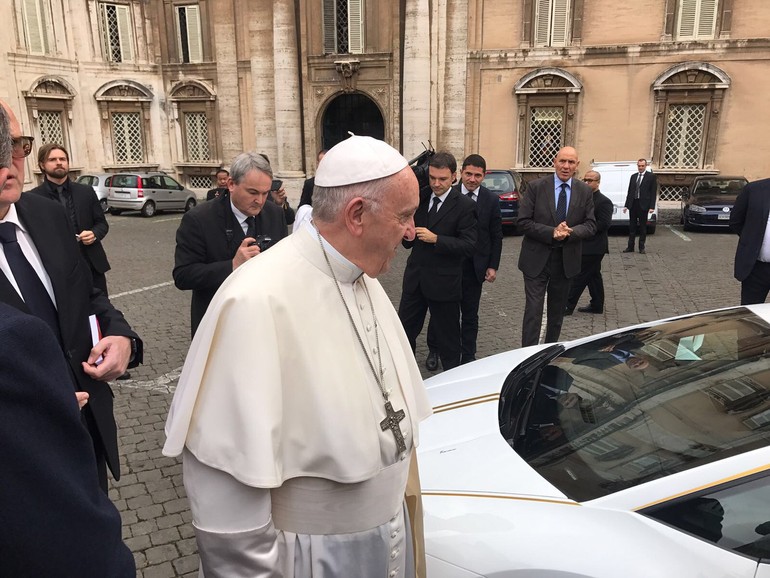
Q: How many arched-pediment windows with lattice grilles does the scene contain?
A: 5